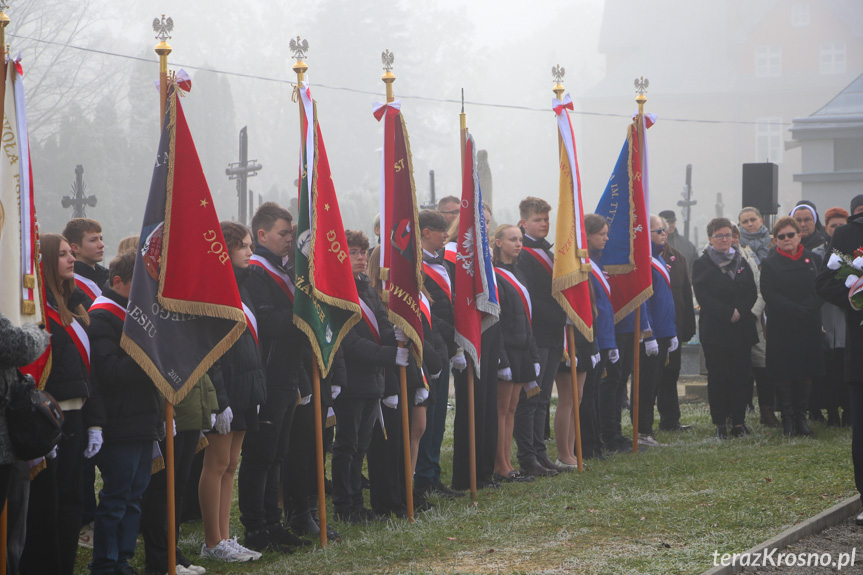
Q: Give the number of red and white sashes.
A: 13